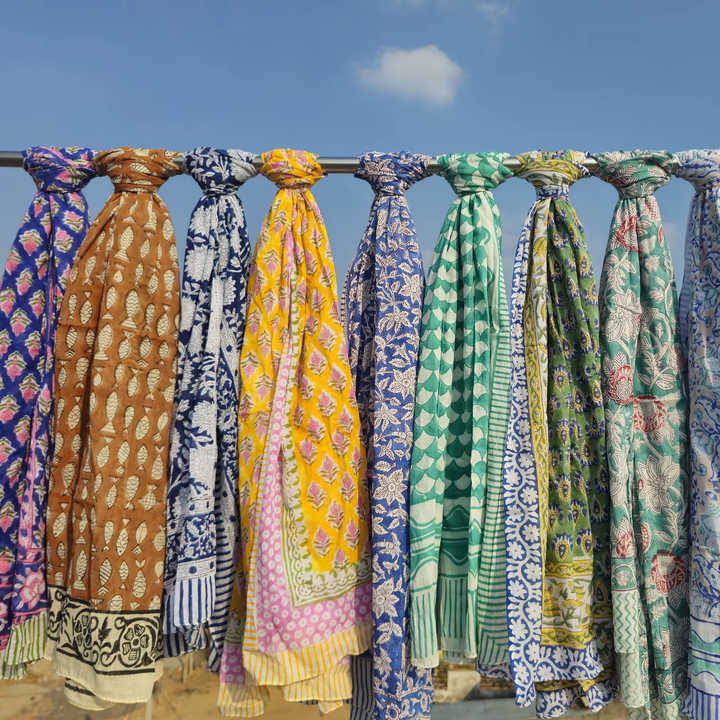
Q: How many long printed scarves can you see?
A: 9